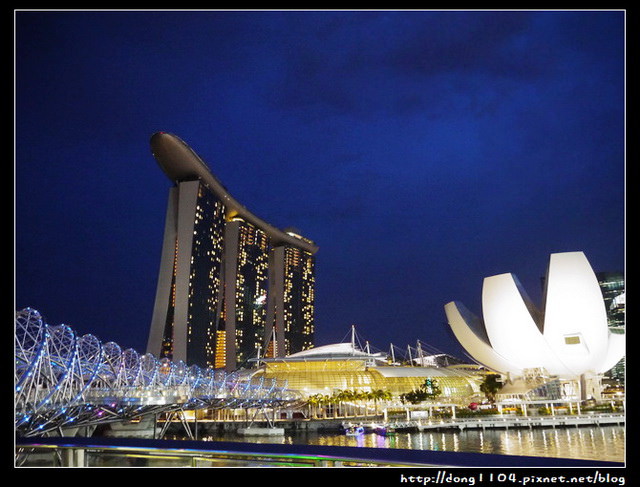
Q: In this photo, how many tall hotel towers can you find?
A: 3